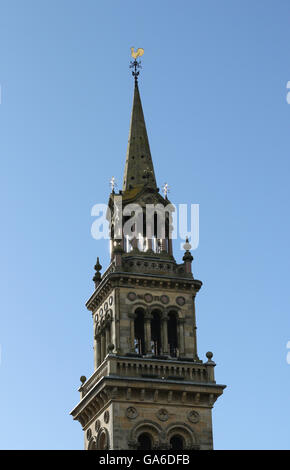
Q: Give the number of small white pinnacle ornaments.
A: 2